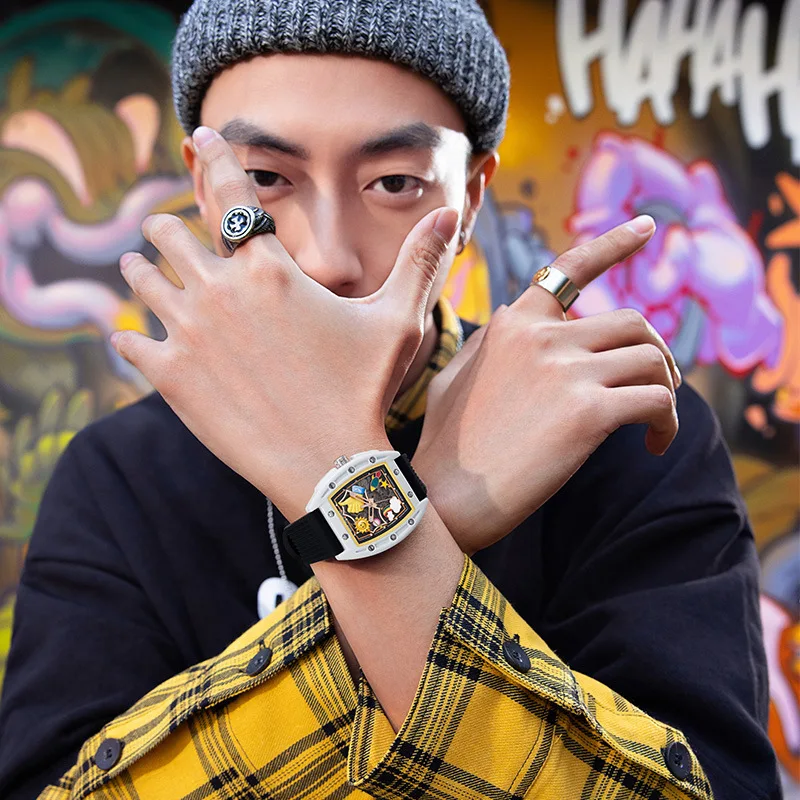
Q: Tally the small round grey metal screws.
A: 10